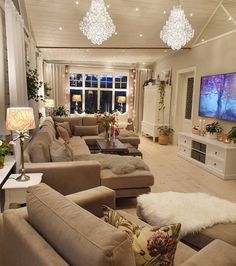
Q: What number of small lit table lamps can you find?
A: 4